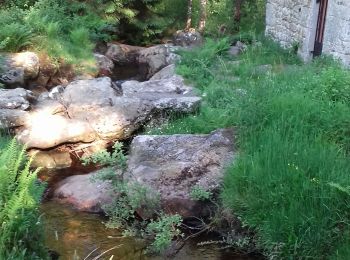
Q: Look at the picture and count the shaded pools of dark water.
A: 2